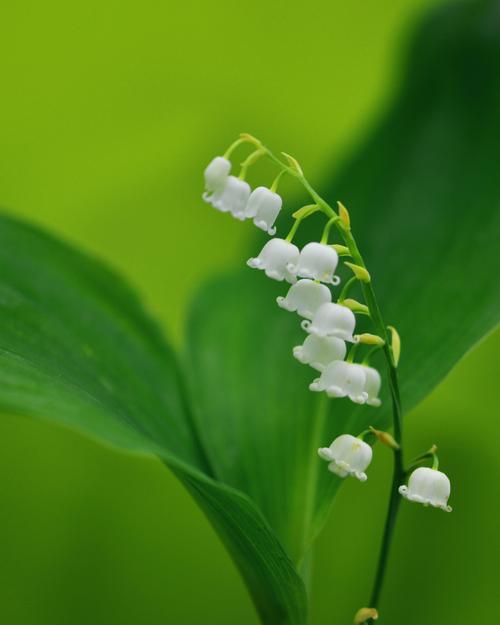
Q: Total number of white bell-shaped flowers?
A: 12